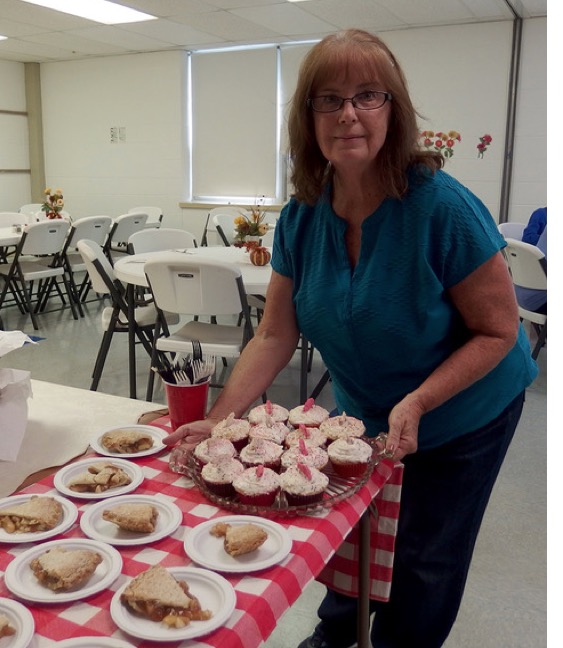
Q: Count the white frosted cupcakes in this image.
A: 13